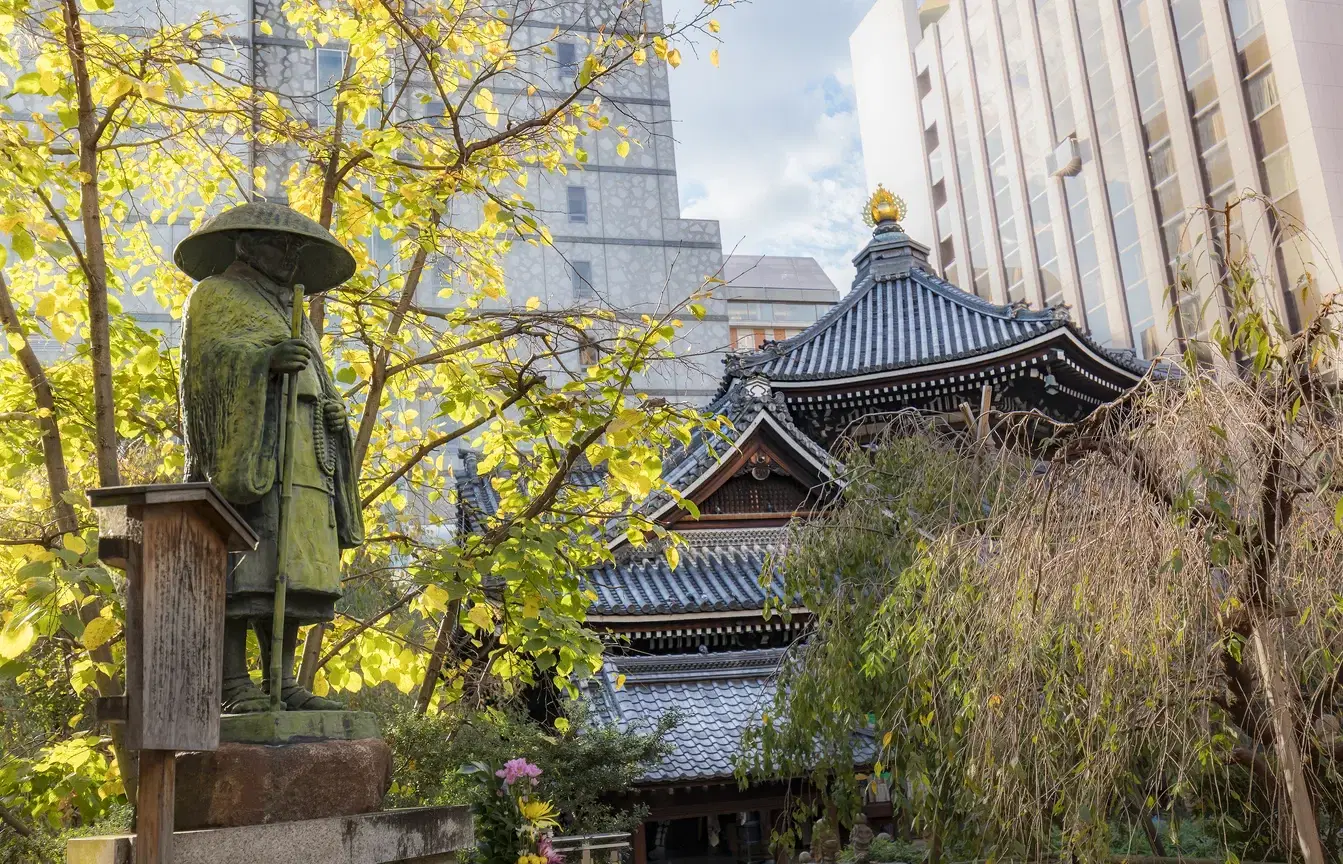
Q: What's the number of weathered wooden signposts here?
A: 1